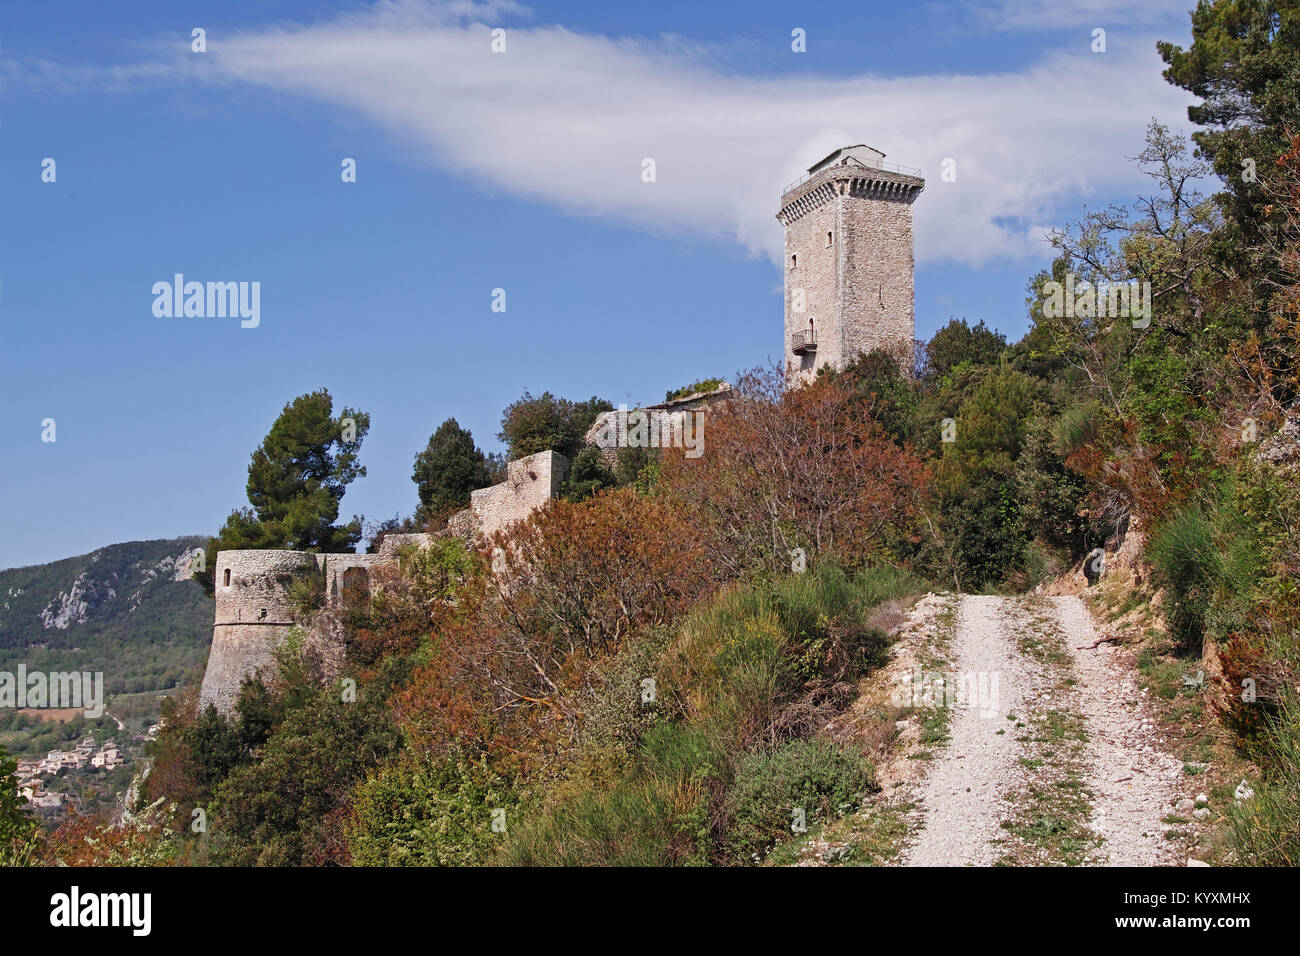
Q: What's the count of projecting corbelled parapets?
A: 1